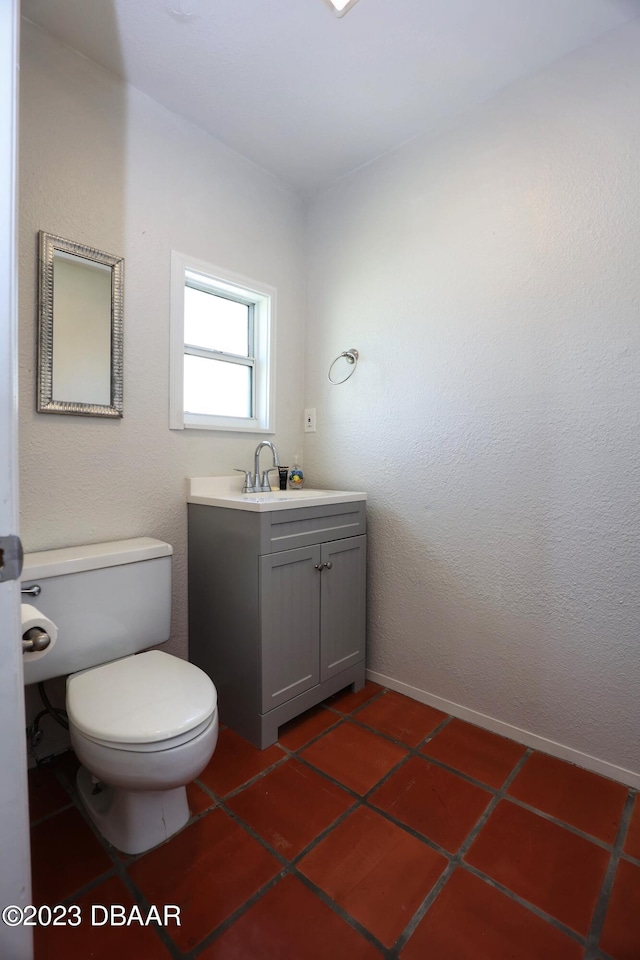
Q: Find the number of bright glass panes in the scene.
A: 2